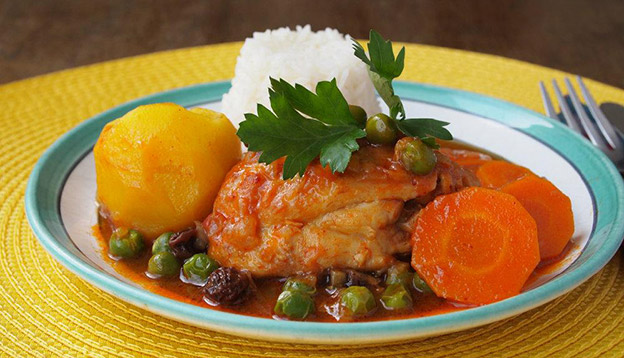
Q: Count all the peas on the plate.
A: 13